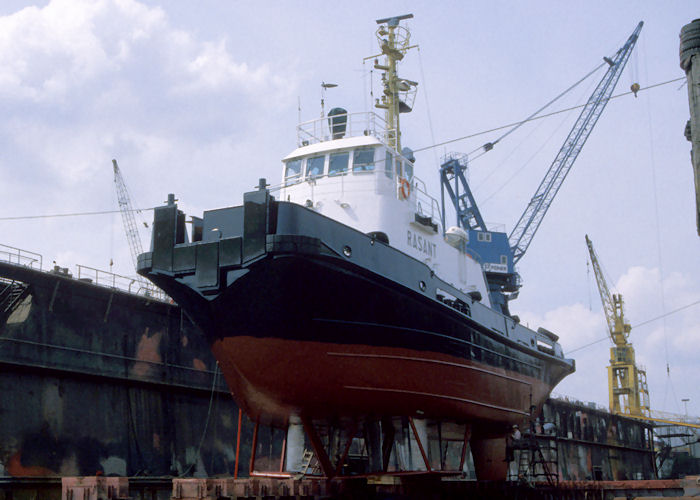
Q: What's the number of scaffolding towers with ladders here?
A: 1